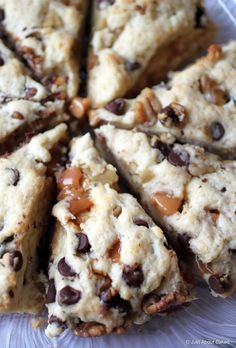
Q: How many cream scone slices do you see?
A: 7